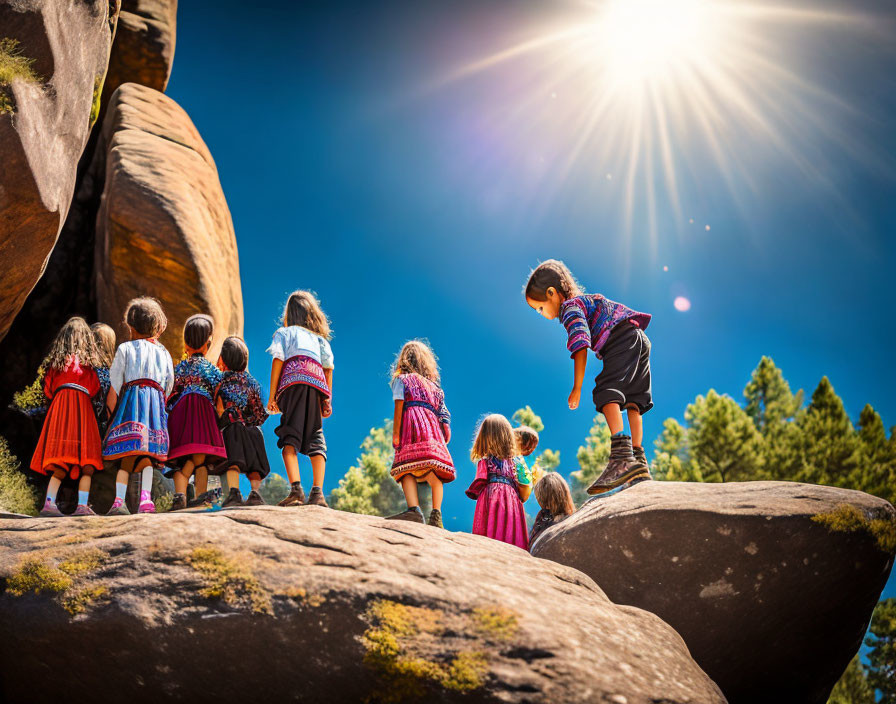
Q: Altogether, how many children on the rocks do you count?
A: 11